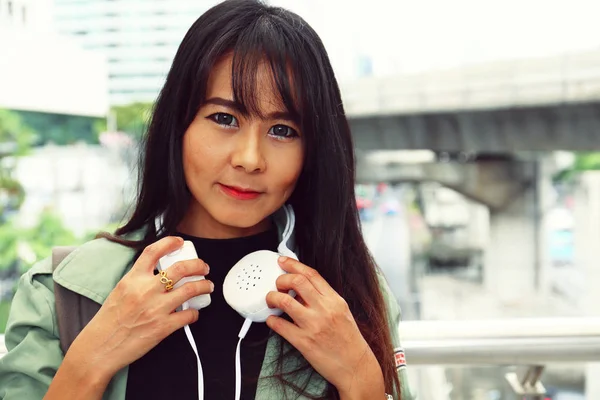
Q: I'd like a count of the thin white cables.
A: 2